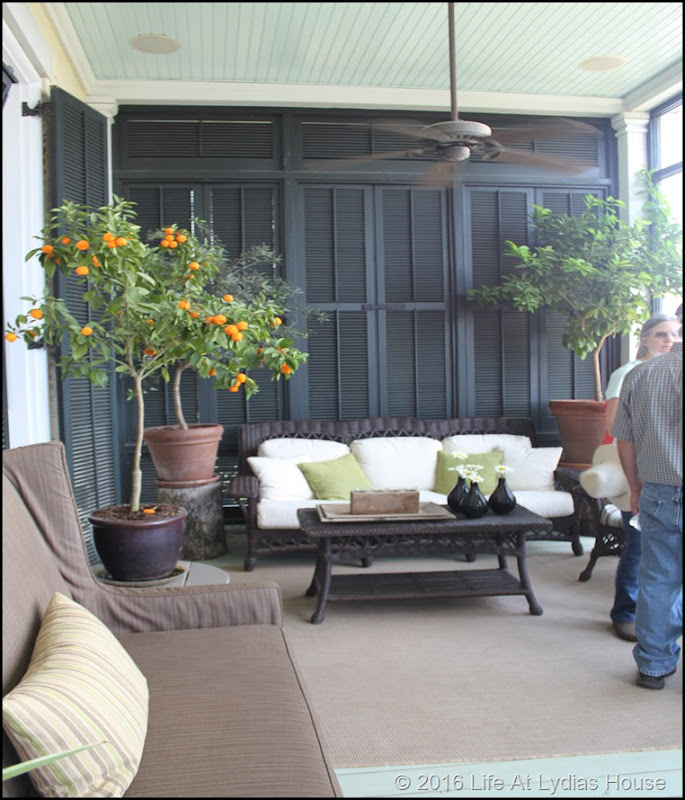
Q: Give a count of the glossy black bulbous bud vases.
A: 3